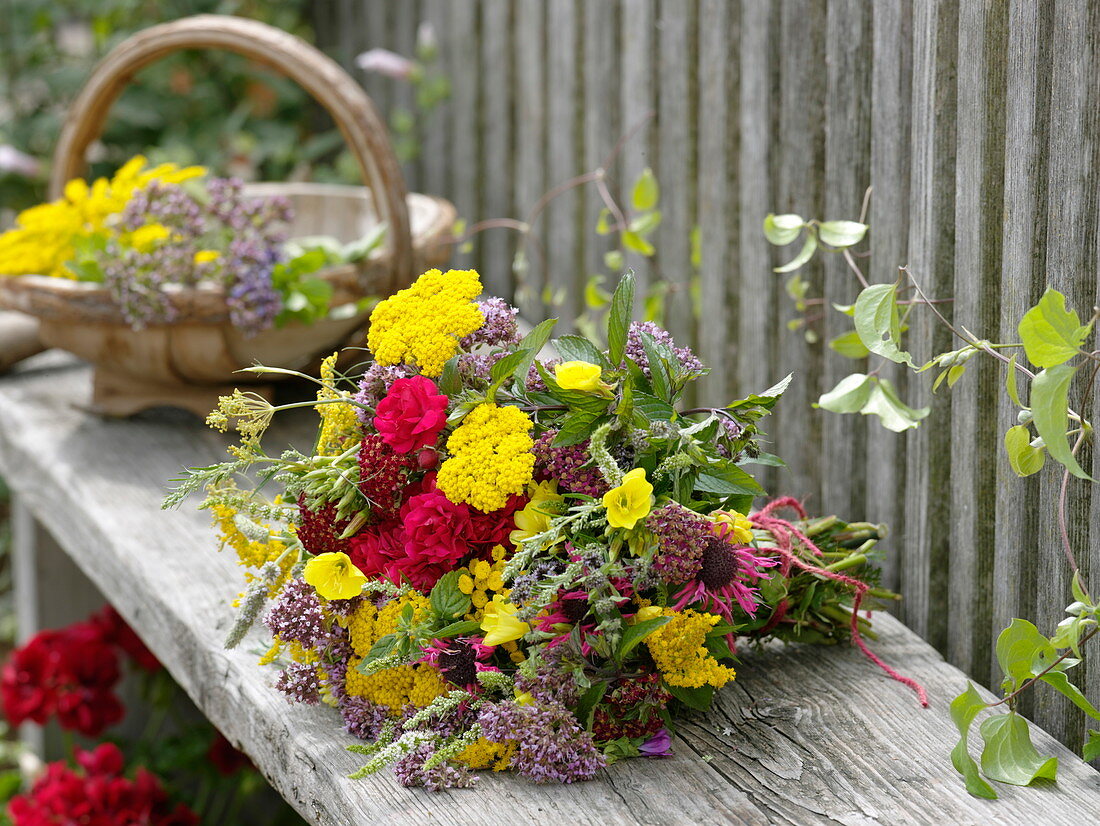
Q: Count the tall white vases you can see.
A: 0